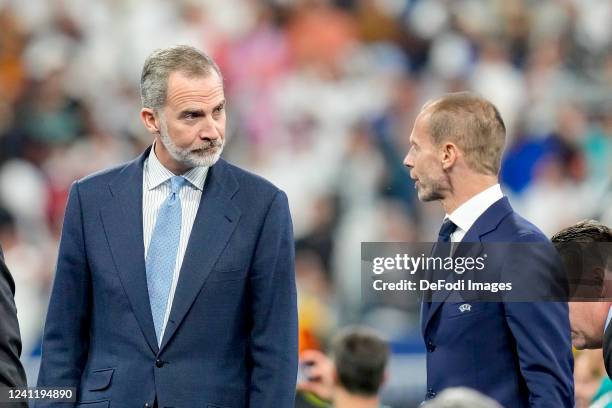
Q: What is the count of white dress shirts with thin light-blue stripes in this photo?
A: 1